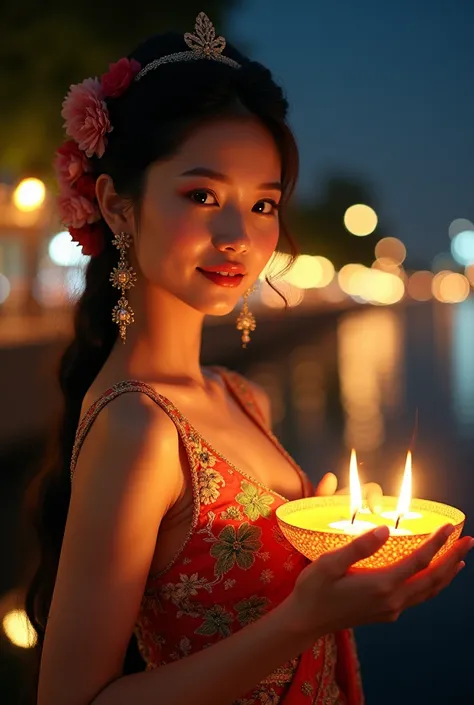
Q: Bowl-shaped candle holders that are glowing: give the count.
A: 1